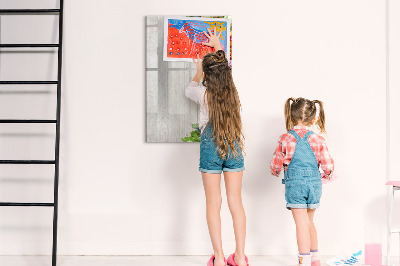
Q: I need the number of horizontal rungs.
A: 6